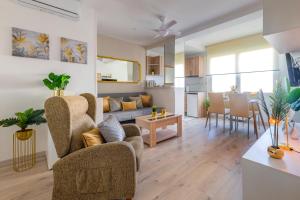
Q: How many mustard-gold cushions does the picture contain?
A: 4